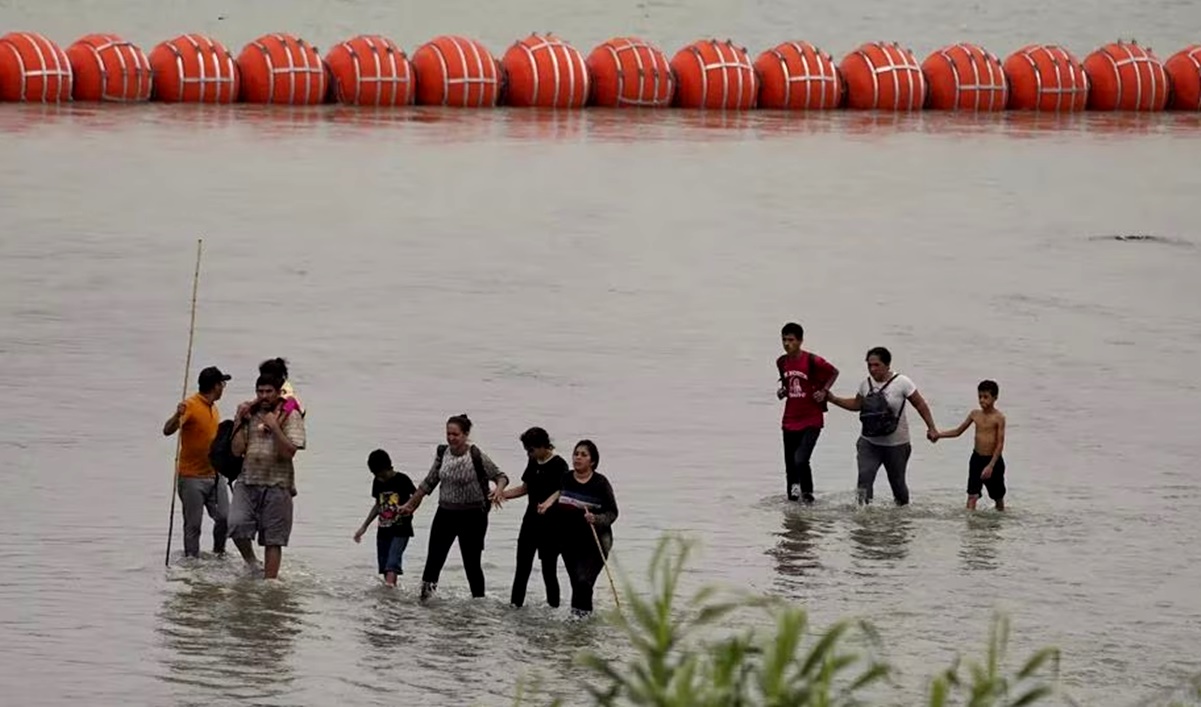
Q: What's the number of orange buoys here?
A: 15